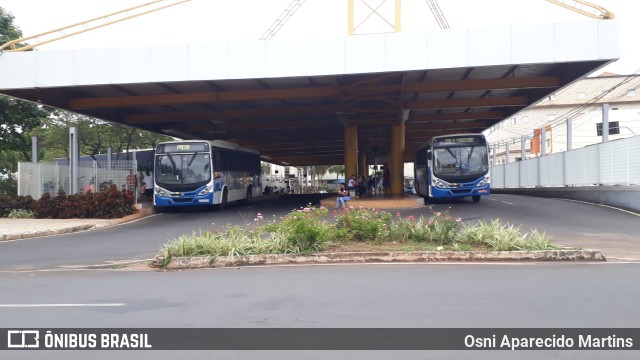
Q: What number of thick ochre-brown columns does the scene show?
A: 2